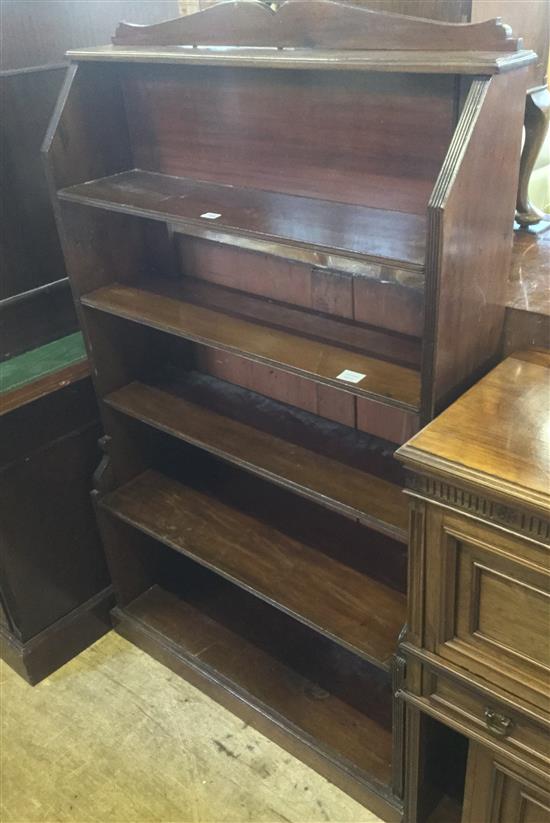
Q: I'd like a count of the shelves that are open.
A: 5